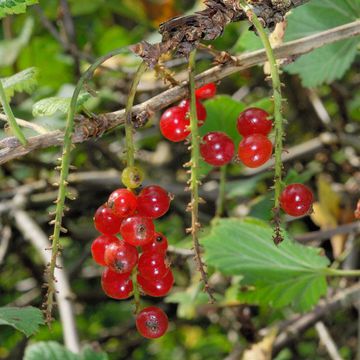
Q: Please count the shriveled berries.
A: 0